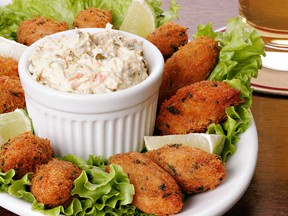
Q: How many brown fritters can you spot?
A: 11